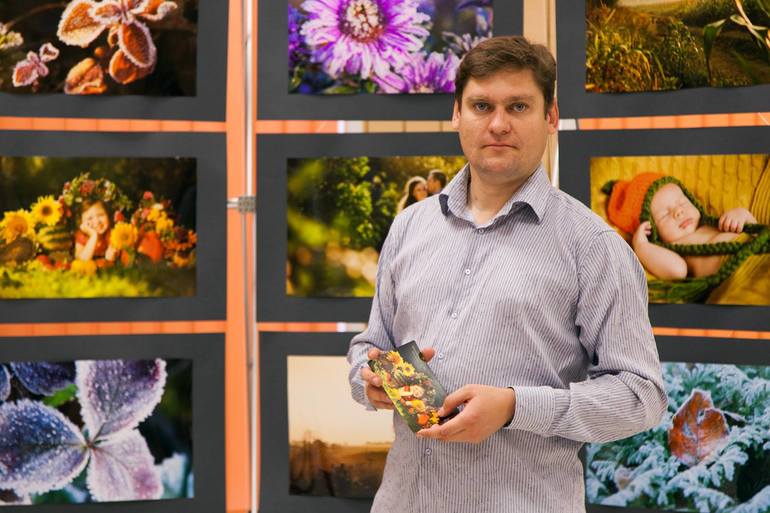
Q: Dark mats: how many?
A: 9